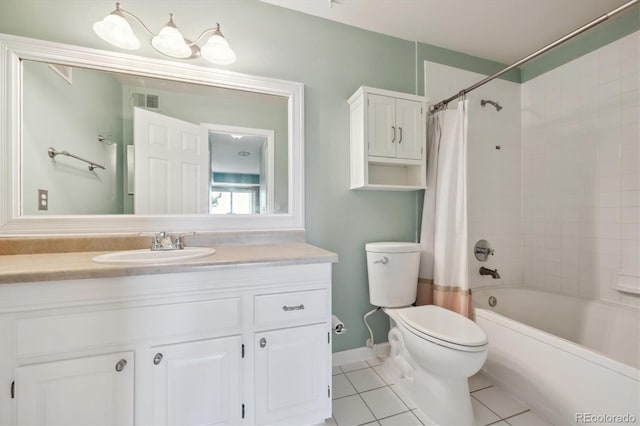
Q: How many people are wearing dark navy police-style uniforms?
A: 0